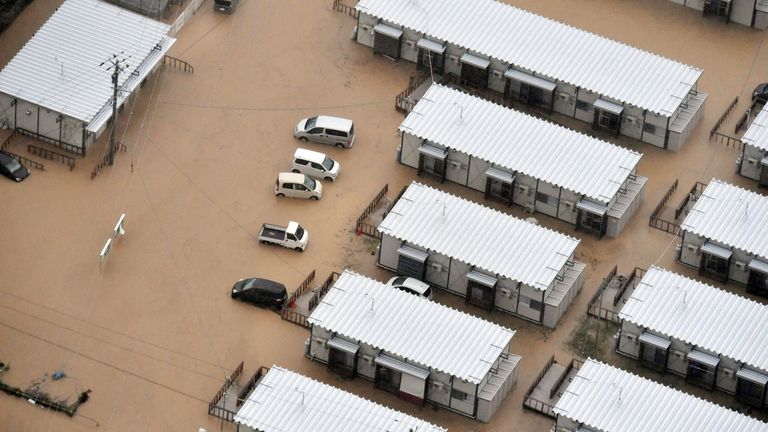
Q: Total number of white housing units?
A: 11